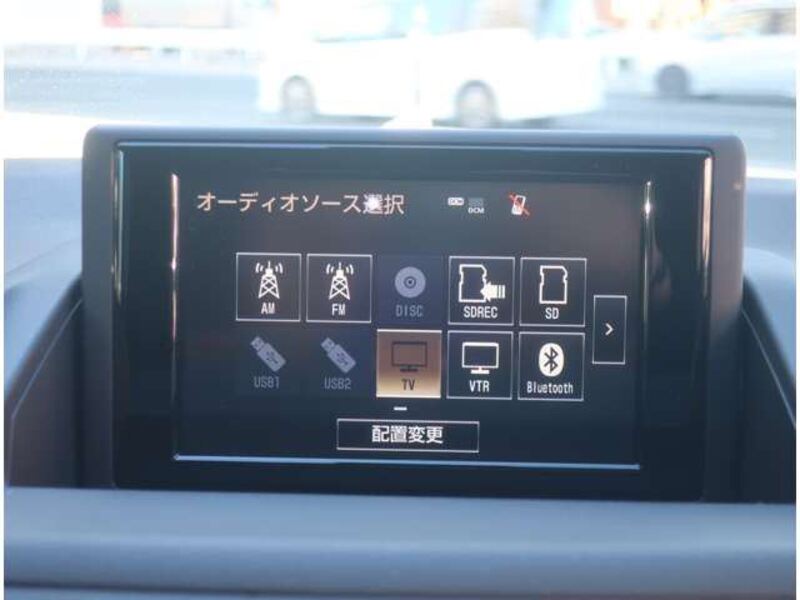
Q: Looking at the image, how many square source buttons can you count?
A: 10